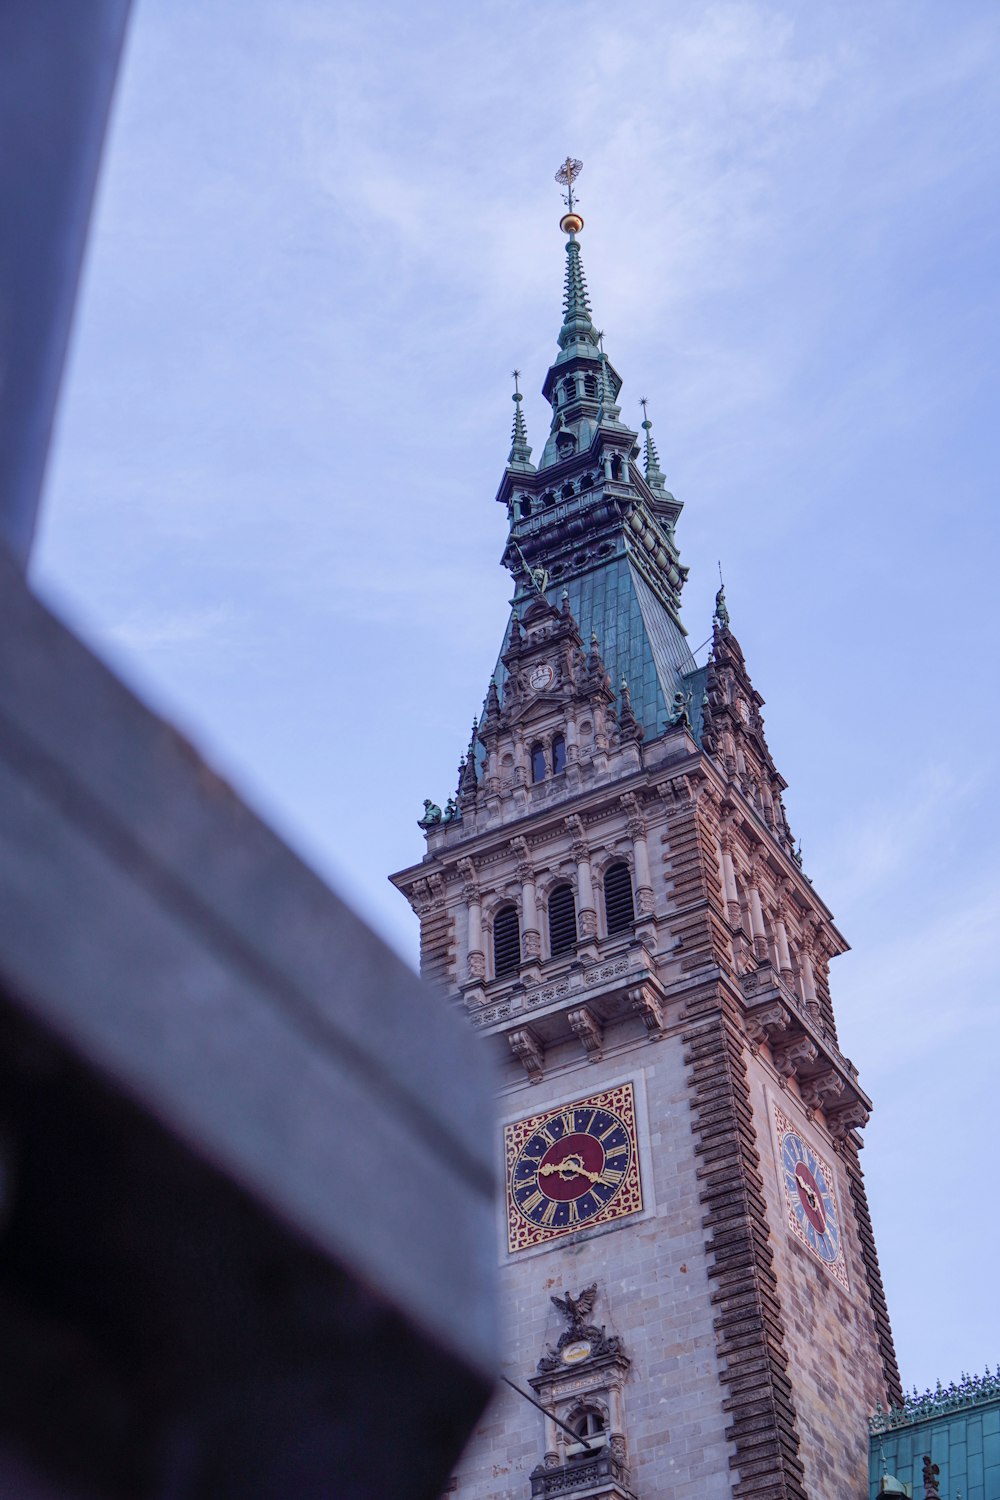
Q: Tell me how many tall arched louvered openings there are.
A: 3